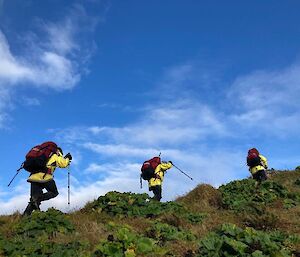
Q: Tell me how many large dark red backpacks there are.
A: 3